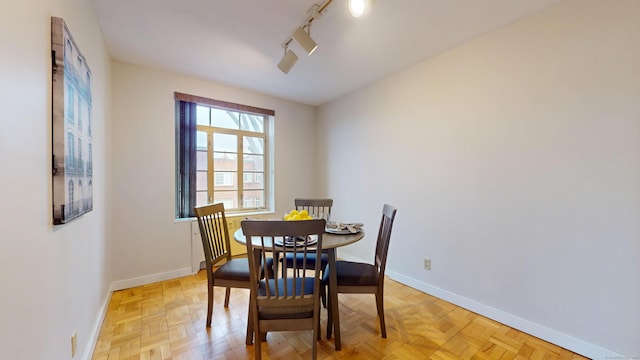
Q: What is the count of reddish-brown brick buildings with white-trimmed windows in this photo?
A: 1